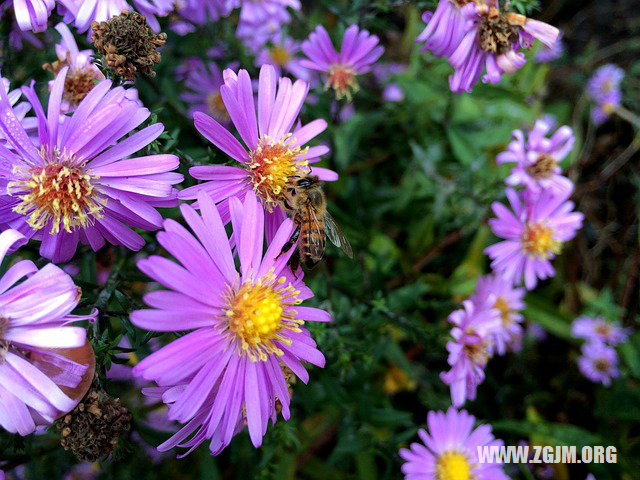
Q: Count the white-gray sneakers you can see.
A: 0